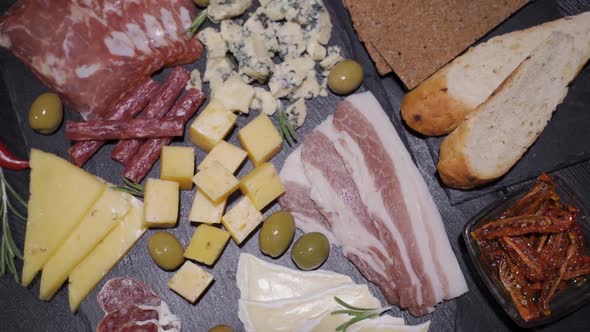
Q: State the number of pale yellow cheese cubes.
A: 11